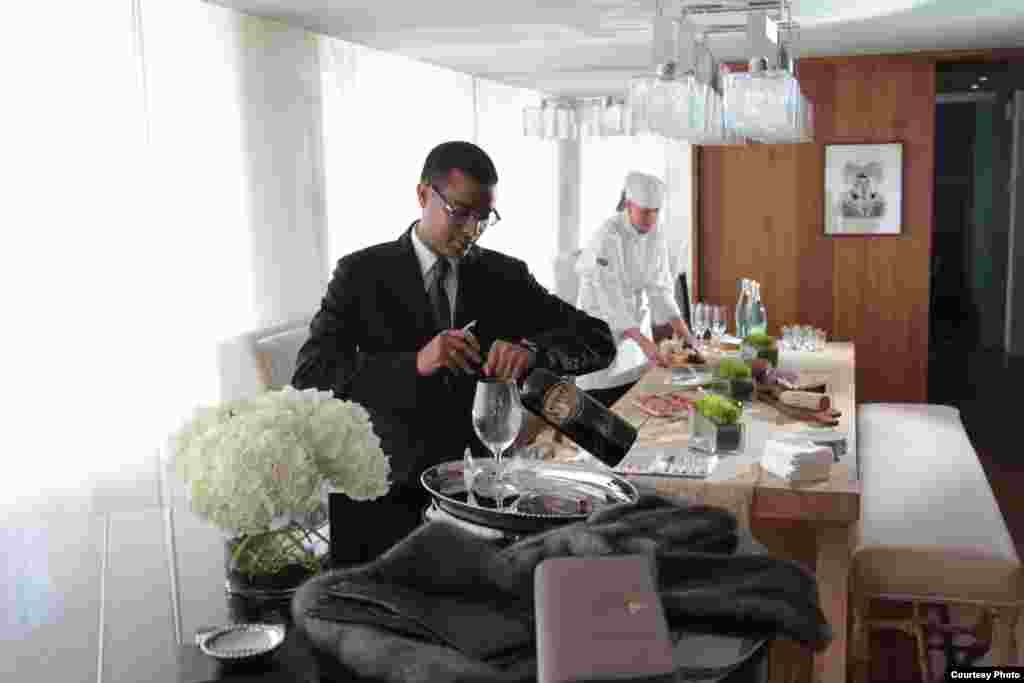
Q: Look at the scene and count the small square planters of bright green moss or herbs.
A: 3